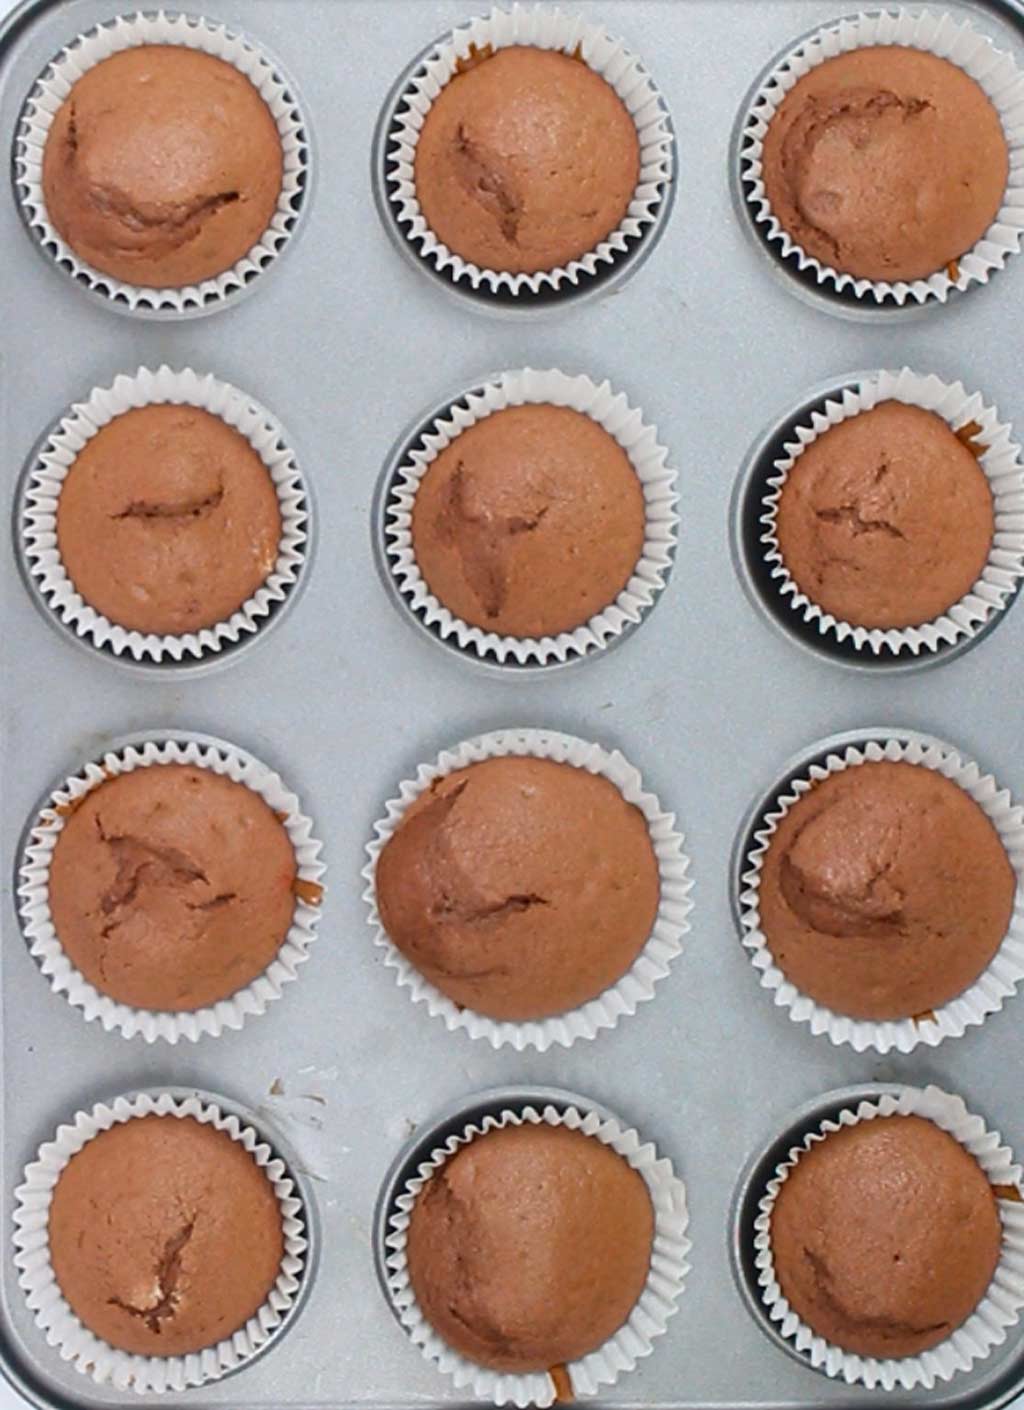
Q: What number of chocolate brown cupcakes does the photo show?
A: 12